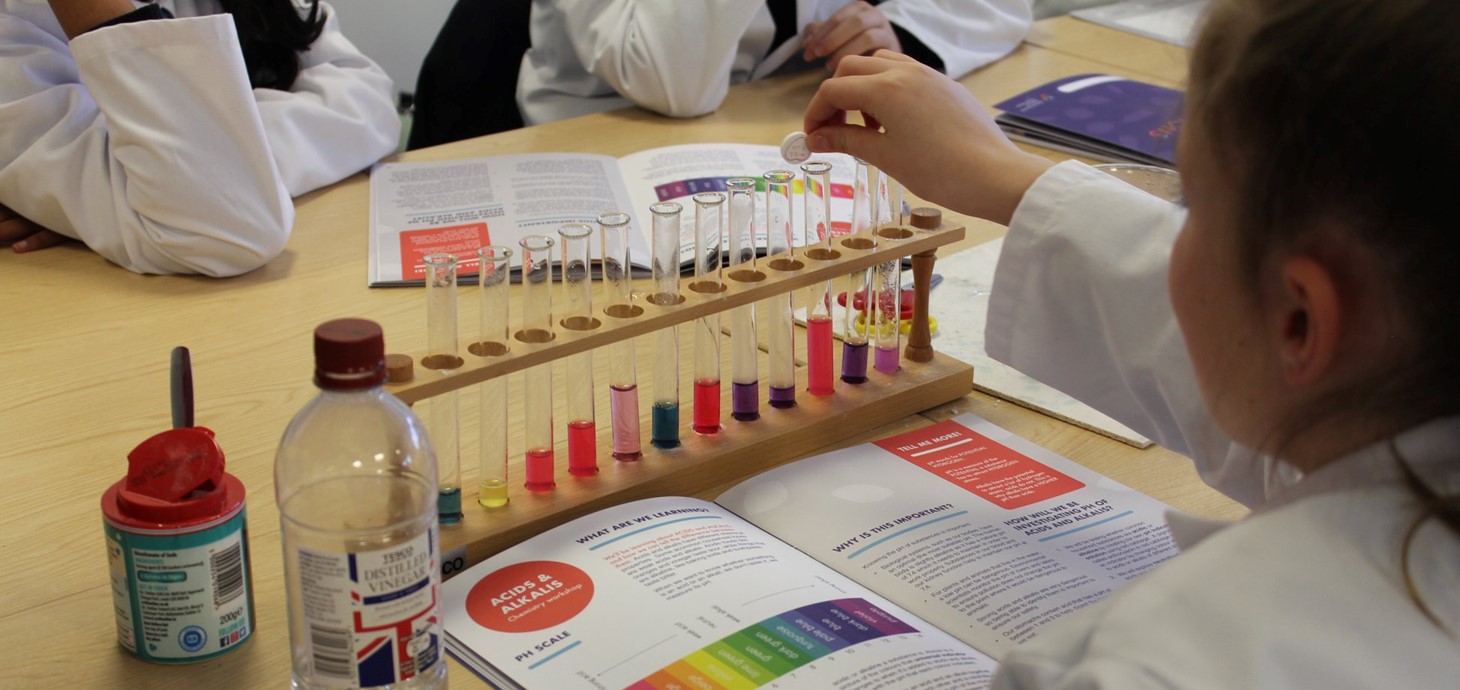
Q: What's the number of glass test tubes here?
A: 12